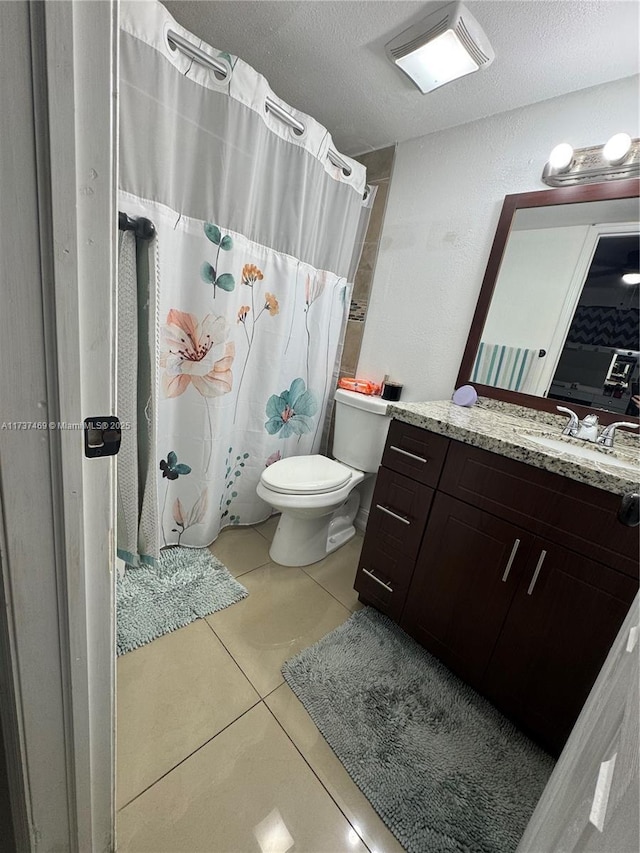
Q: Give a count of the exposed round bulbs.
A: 2